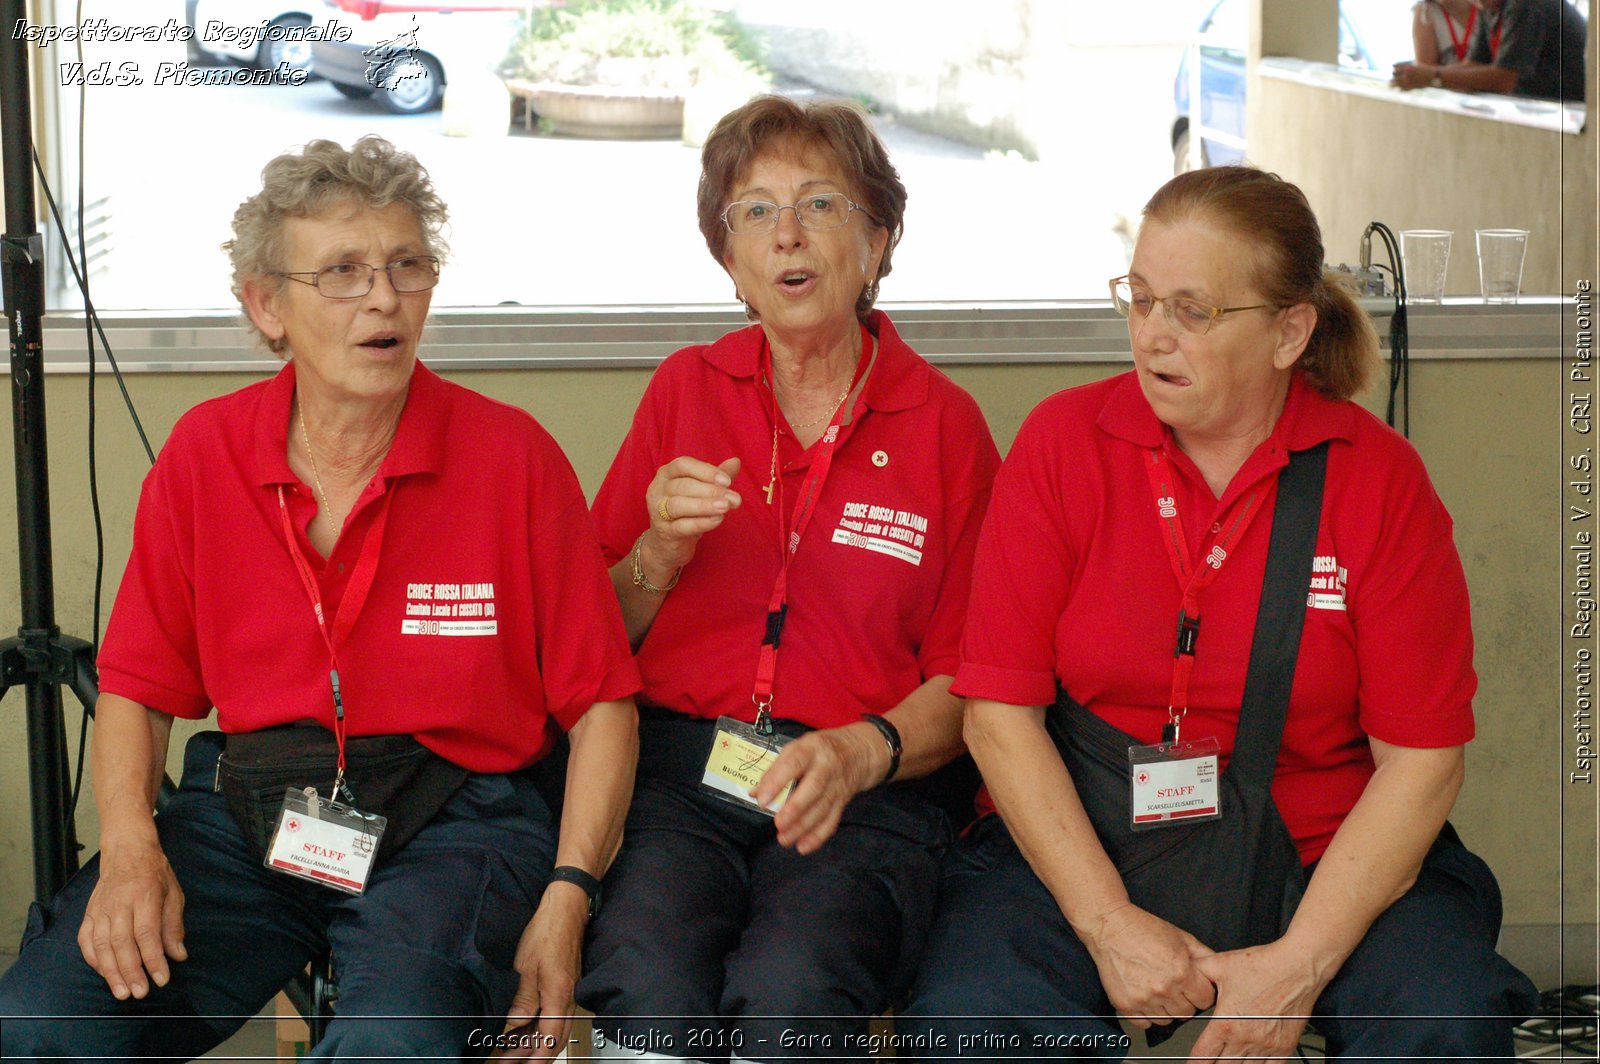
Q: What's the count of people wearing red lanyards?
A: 5